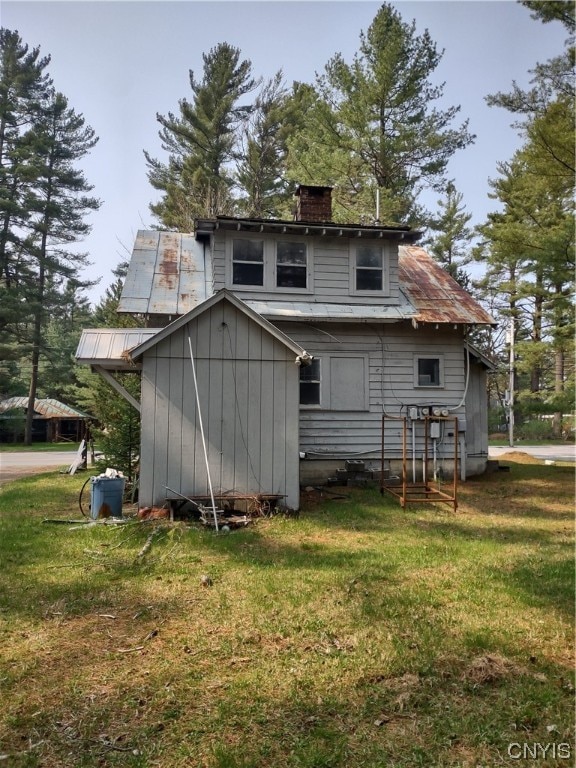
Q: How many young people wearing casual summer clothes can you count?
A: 0